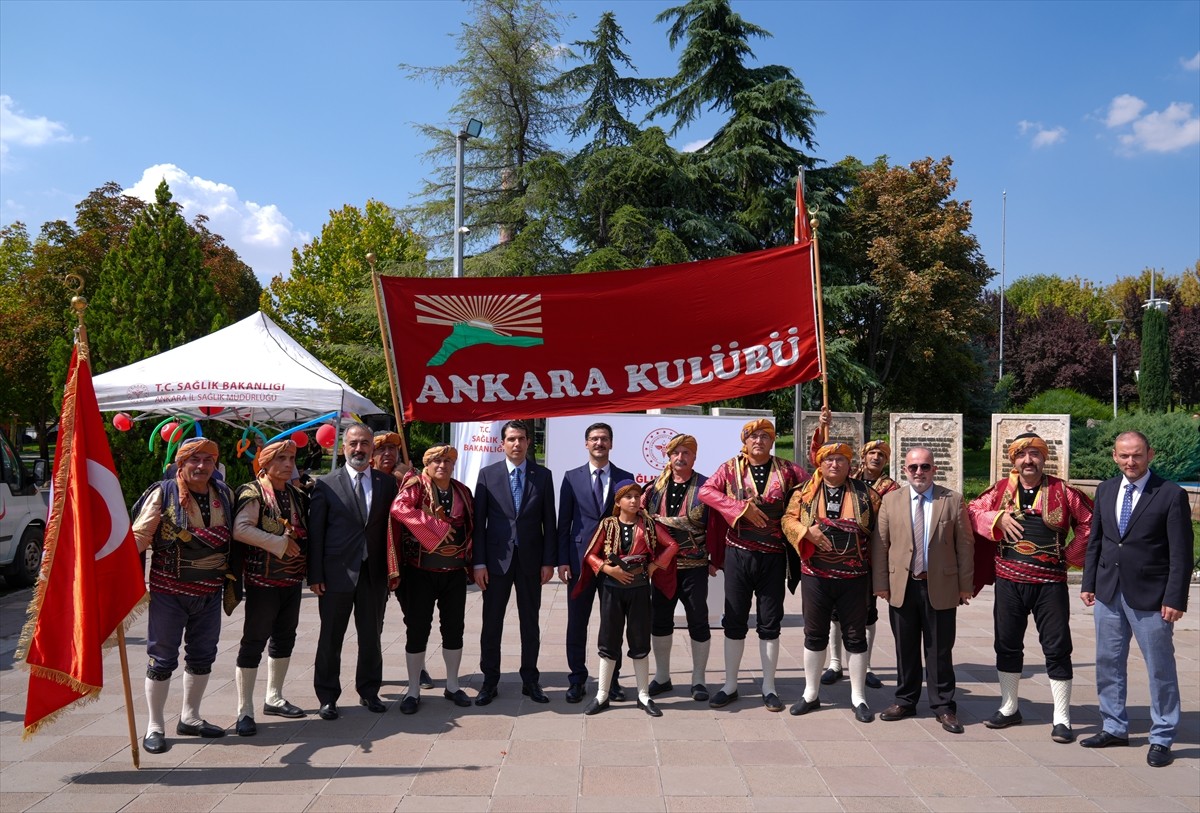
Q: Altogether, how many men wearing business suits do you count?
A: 5